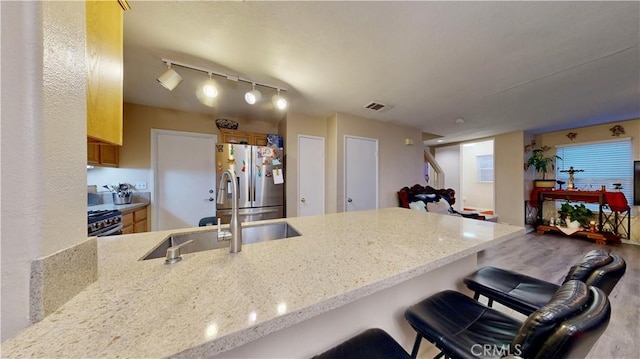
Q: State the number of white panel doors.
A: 3